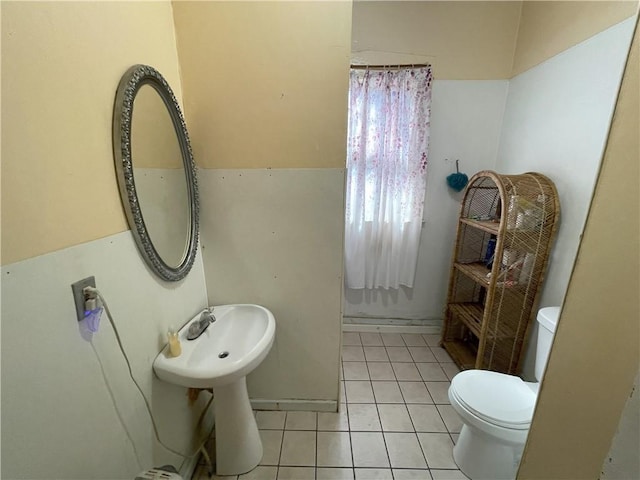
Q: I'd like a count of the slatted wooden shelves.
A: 4